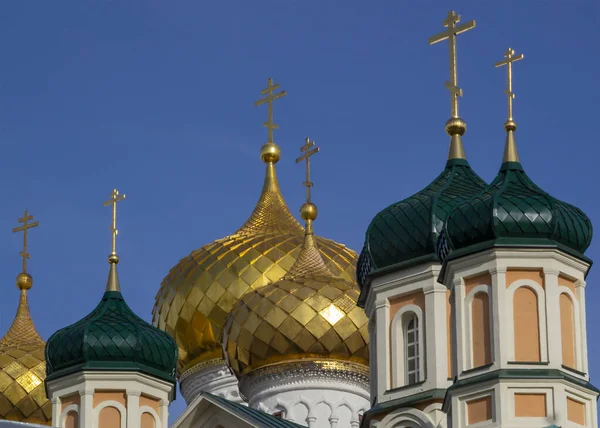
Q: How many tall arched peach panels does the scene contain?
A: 6